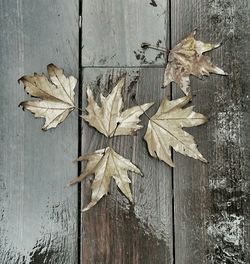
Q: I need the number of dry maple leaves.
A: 5